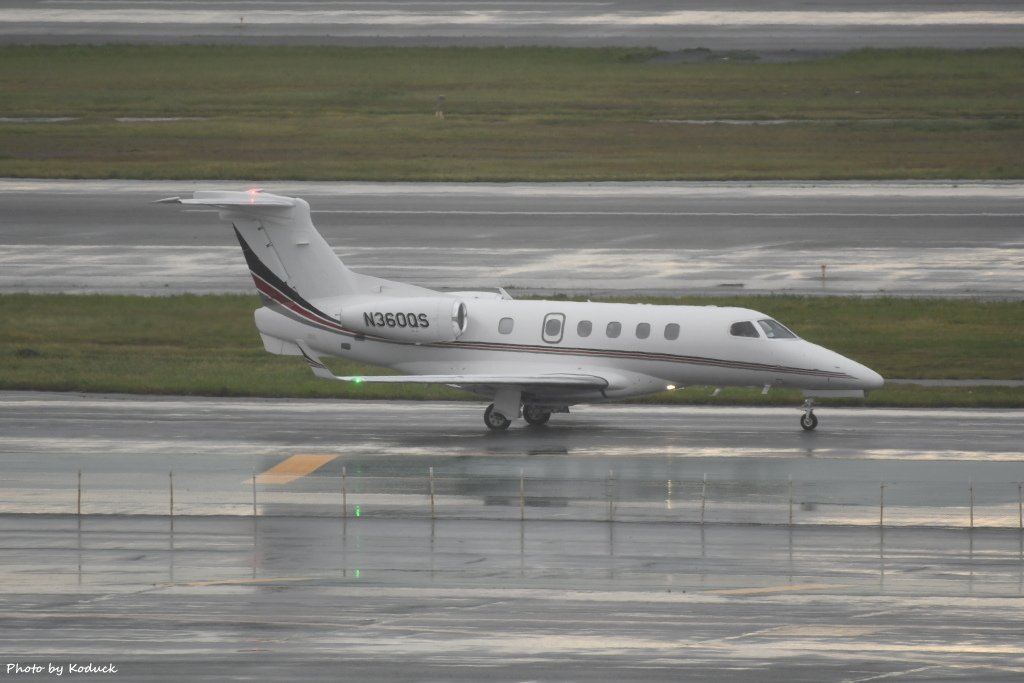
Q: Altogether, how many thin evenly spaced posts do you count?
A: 12